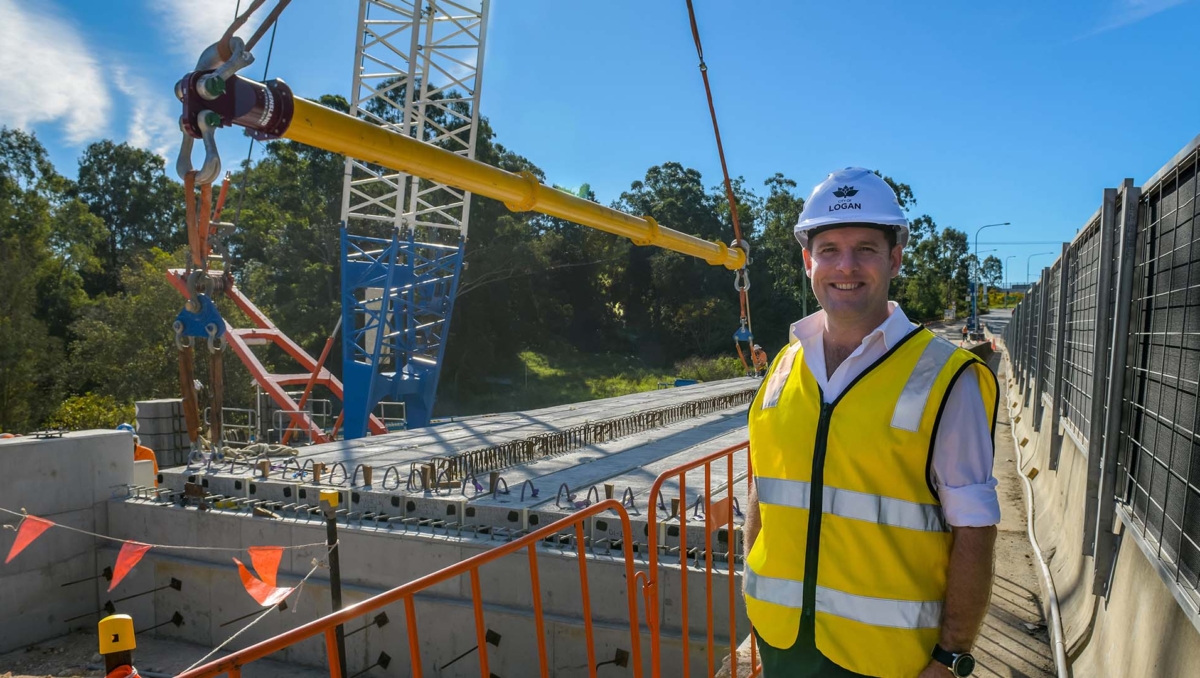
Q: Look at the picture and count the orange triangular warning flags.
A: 4